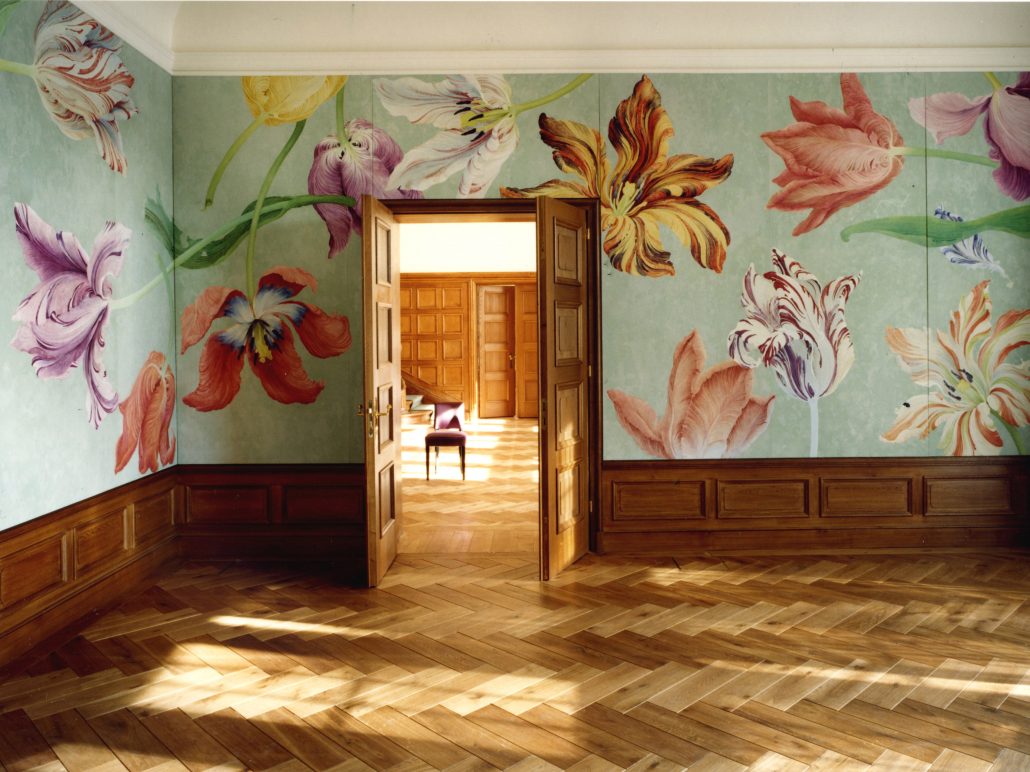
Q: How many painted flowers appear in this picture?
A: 13